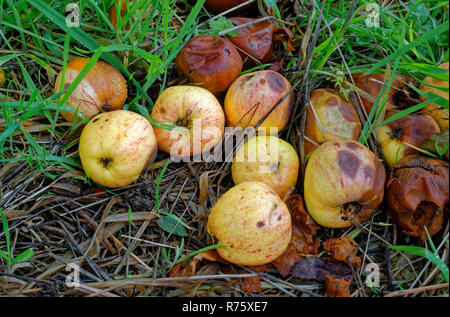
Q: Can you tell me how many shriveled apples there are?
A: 3